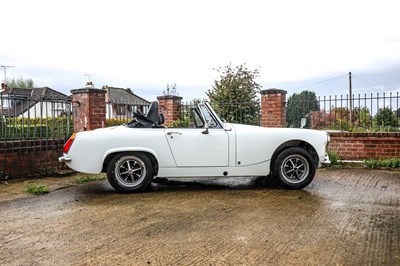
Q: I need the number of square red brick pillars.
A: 3